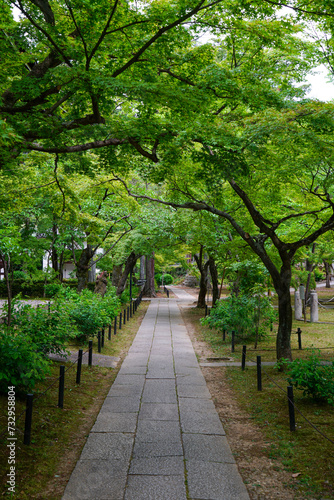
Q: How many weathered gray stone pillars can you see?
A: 2